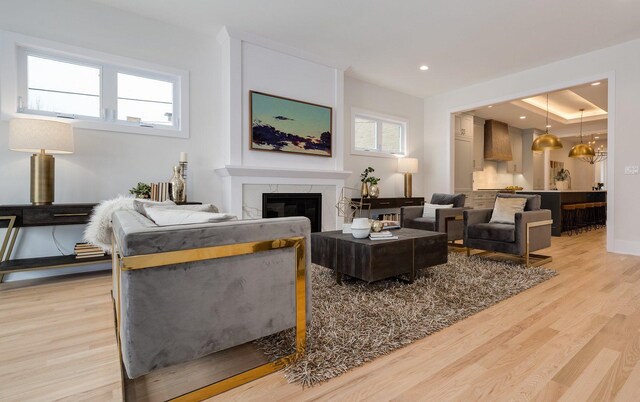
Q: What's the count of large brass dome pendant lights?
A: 2